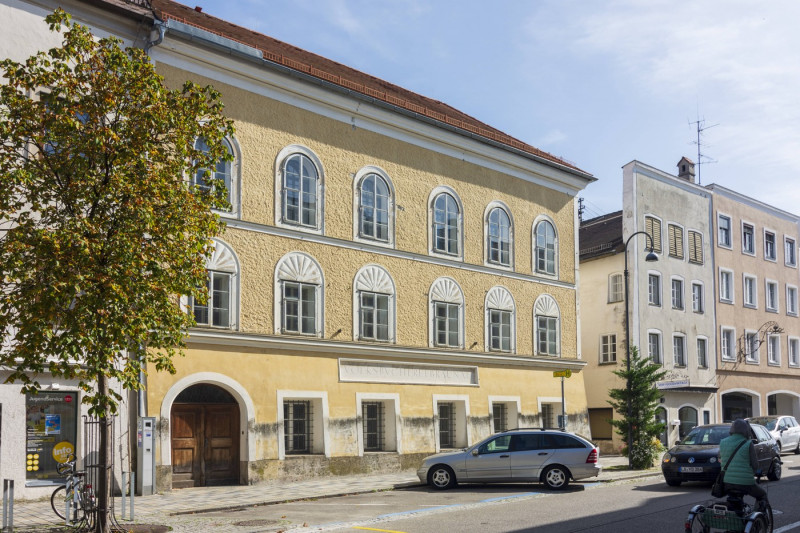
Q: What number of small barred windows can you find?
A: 5